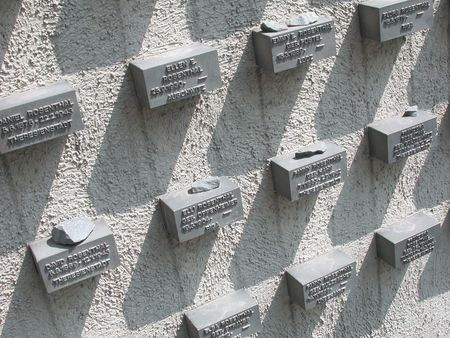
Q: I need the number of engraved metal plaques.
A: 11